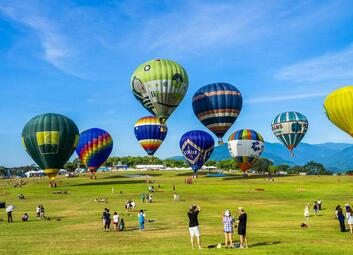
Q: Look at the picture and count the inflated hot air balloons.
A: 9